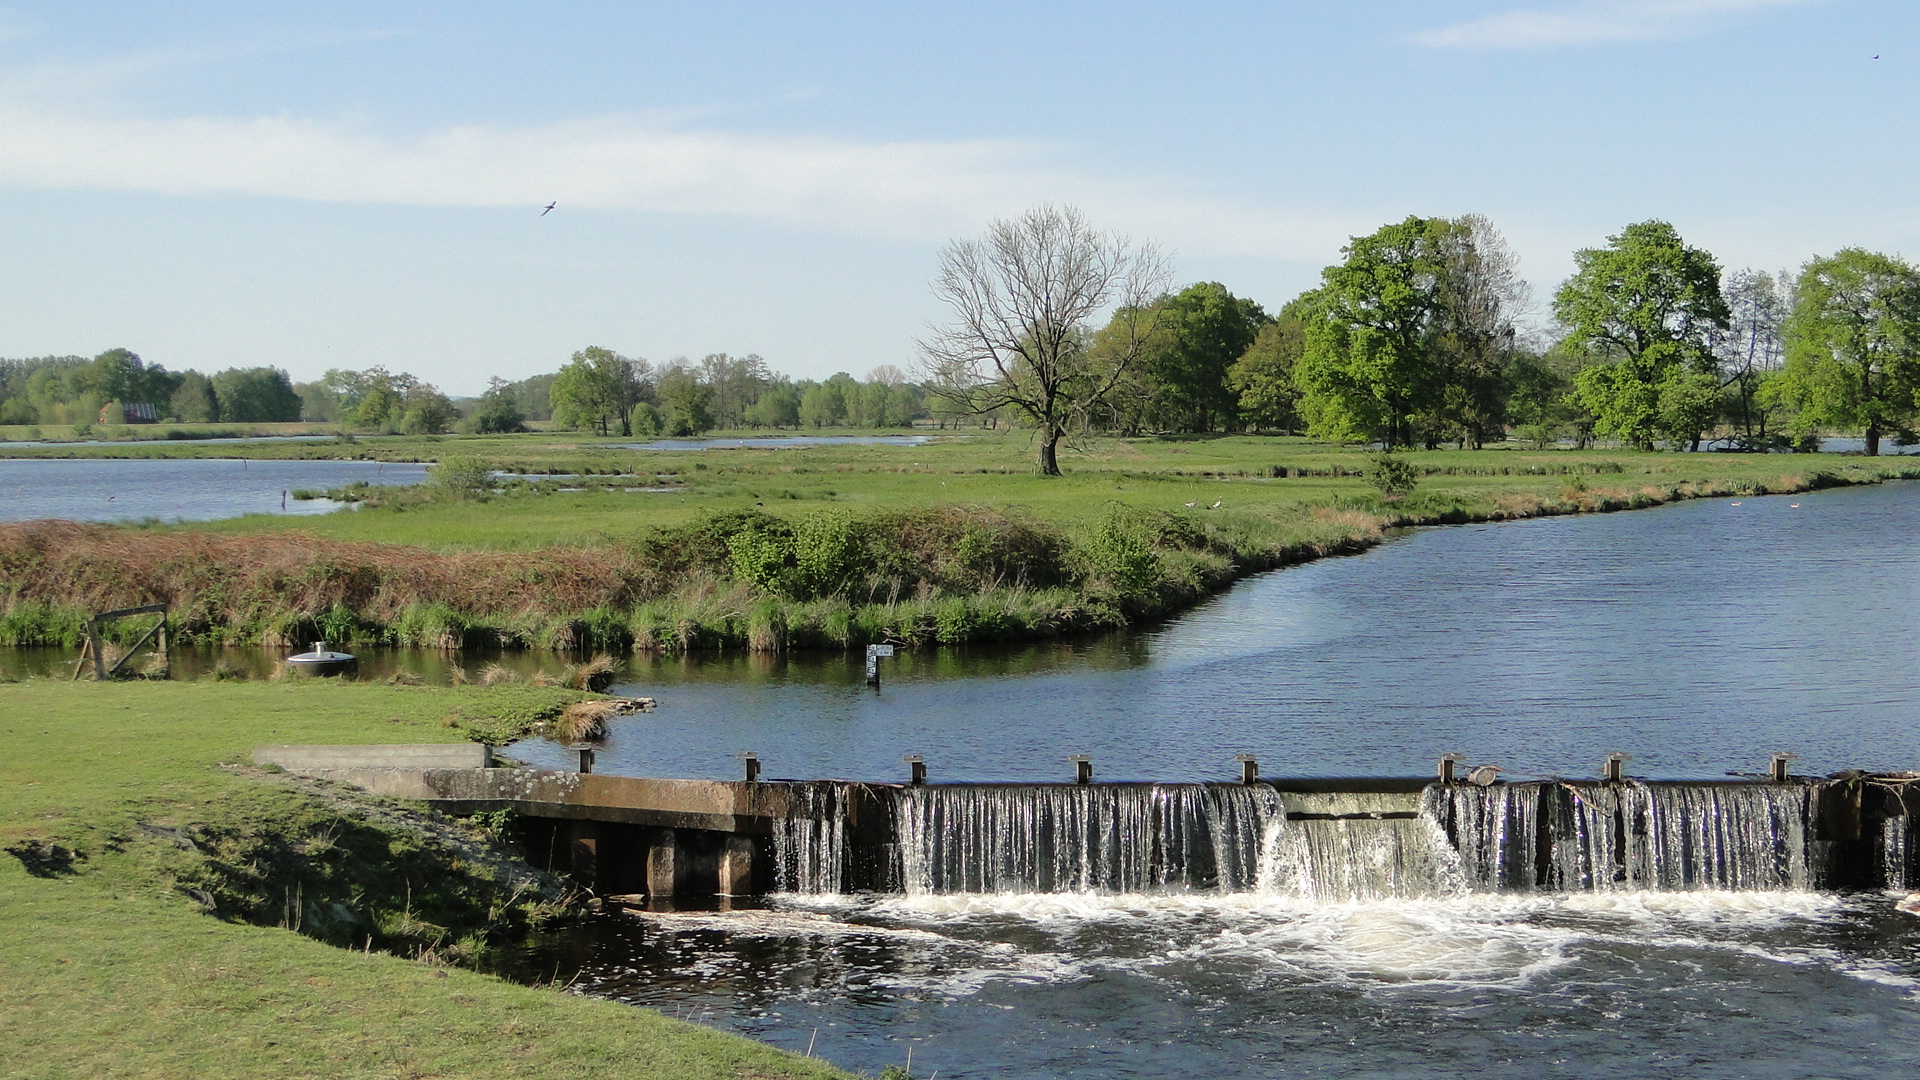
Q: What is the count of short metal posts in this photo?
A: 8